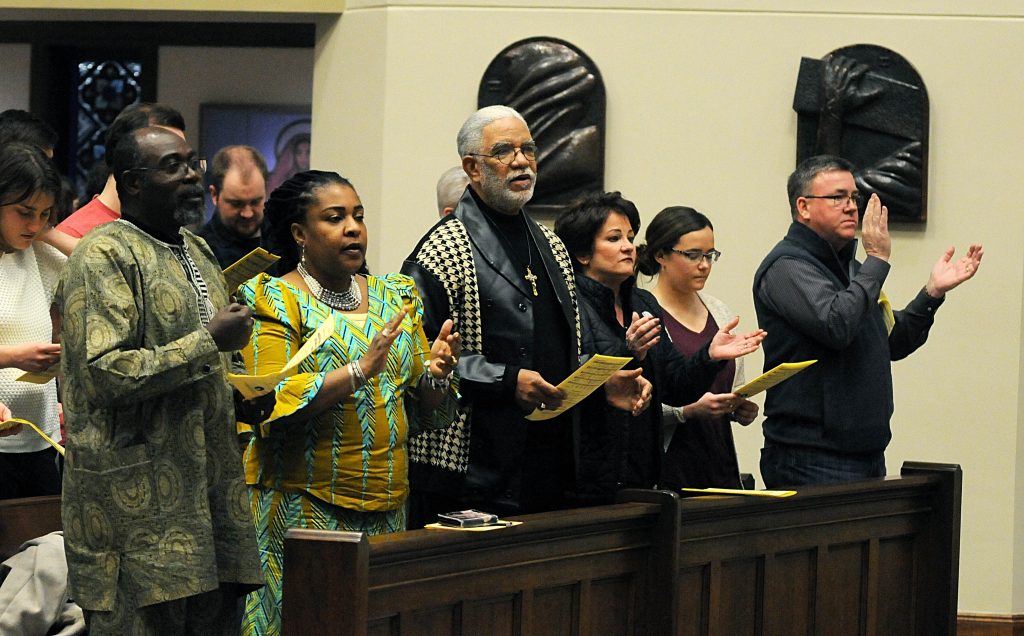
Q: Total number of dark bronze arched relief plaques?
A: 2